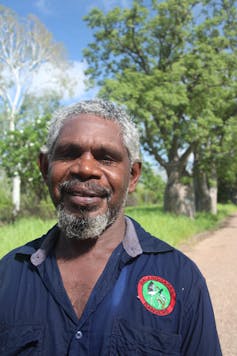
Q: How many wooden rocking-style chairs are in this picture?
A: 0